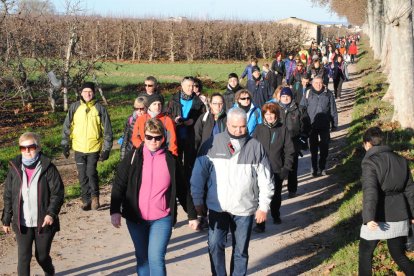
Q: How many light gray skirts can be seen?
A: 1